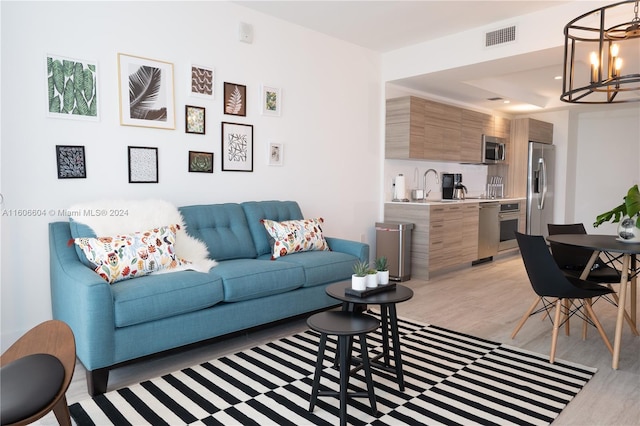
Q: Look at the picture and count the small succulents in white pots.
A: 3